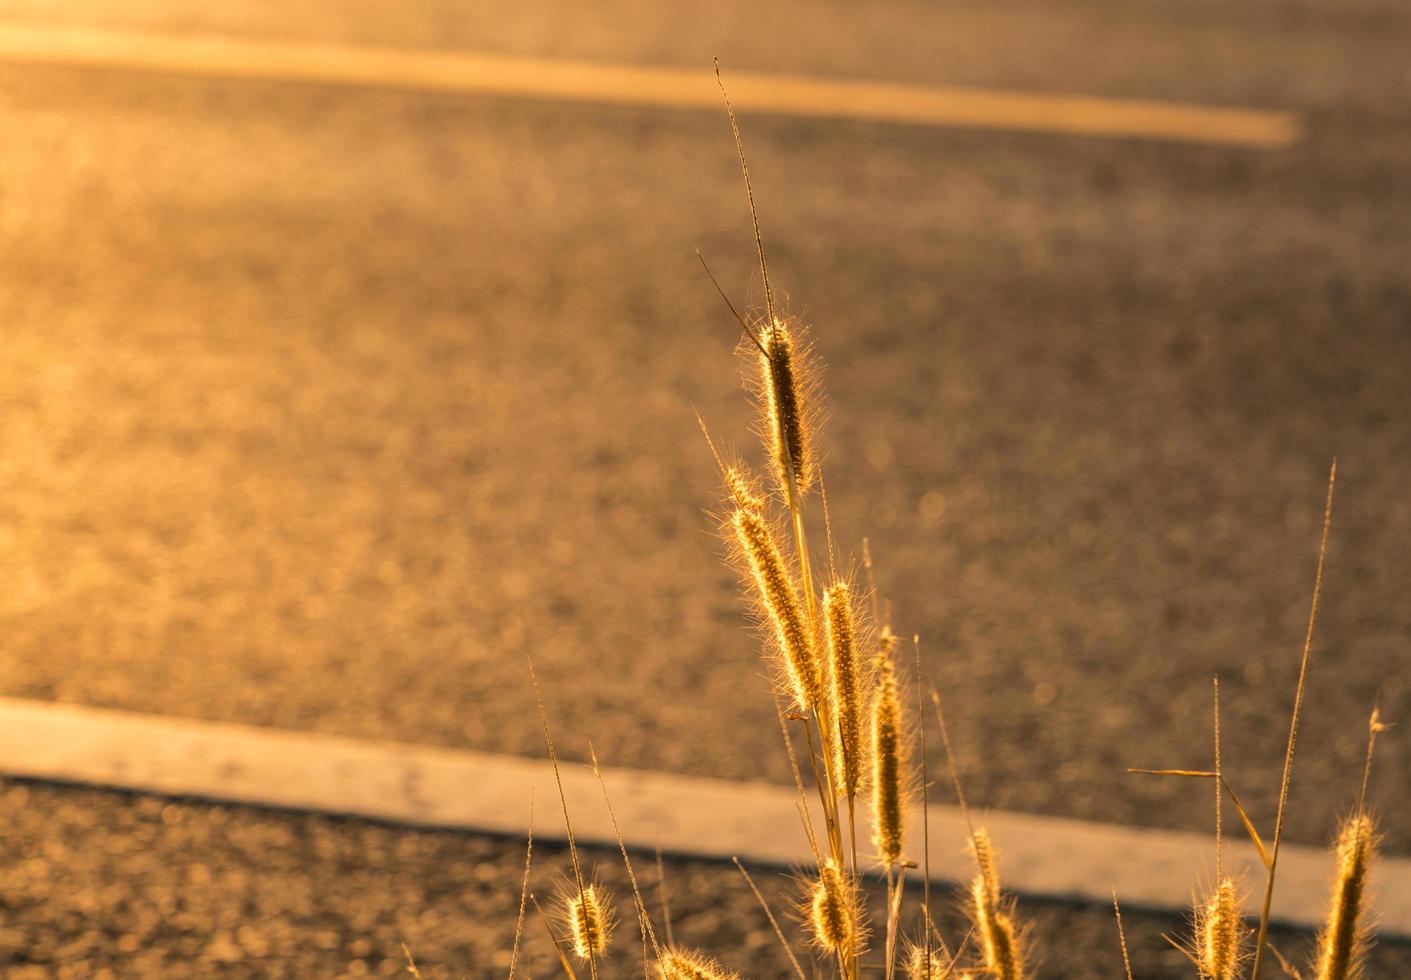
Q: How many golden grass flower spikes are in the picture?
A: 11